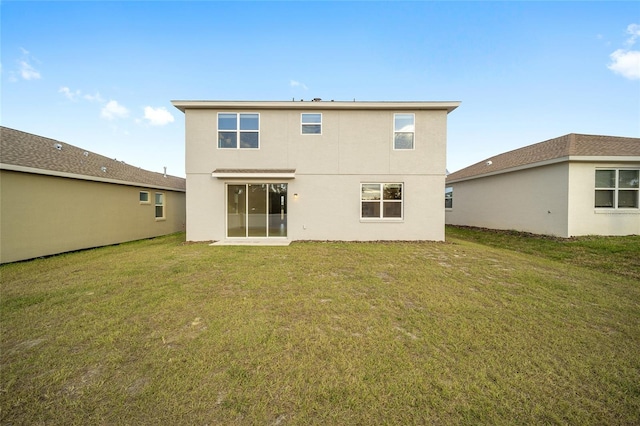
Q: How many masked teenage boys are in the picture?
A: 0